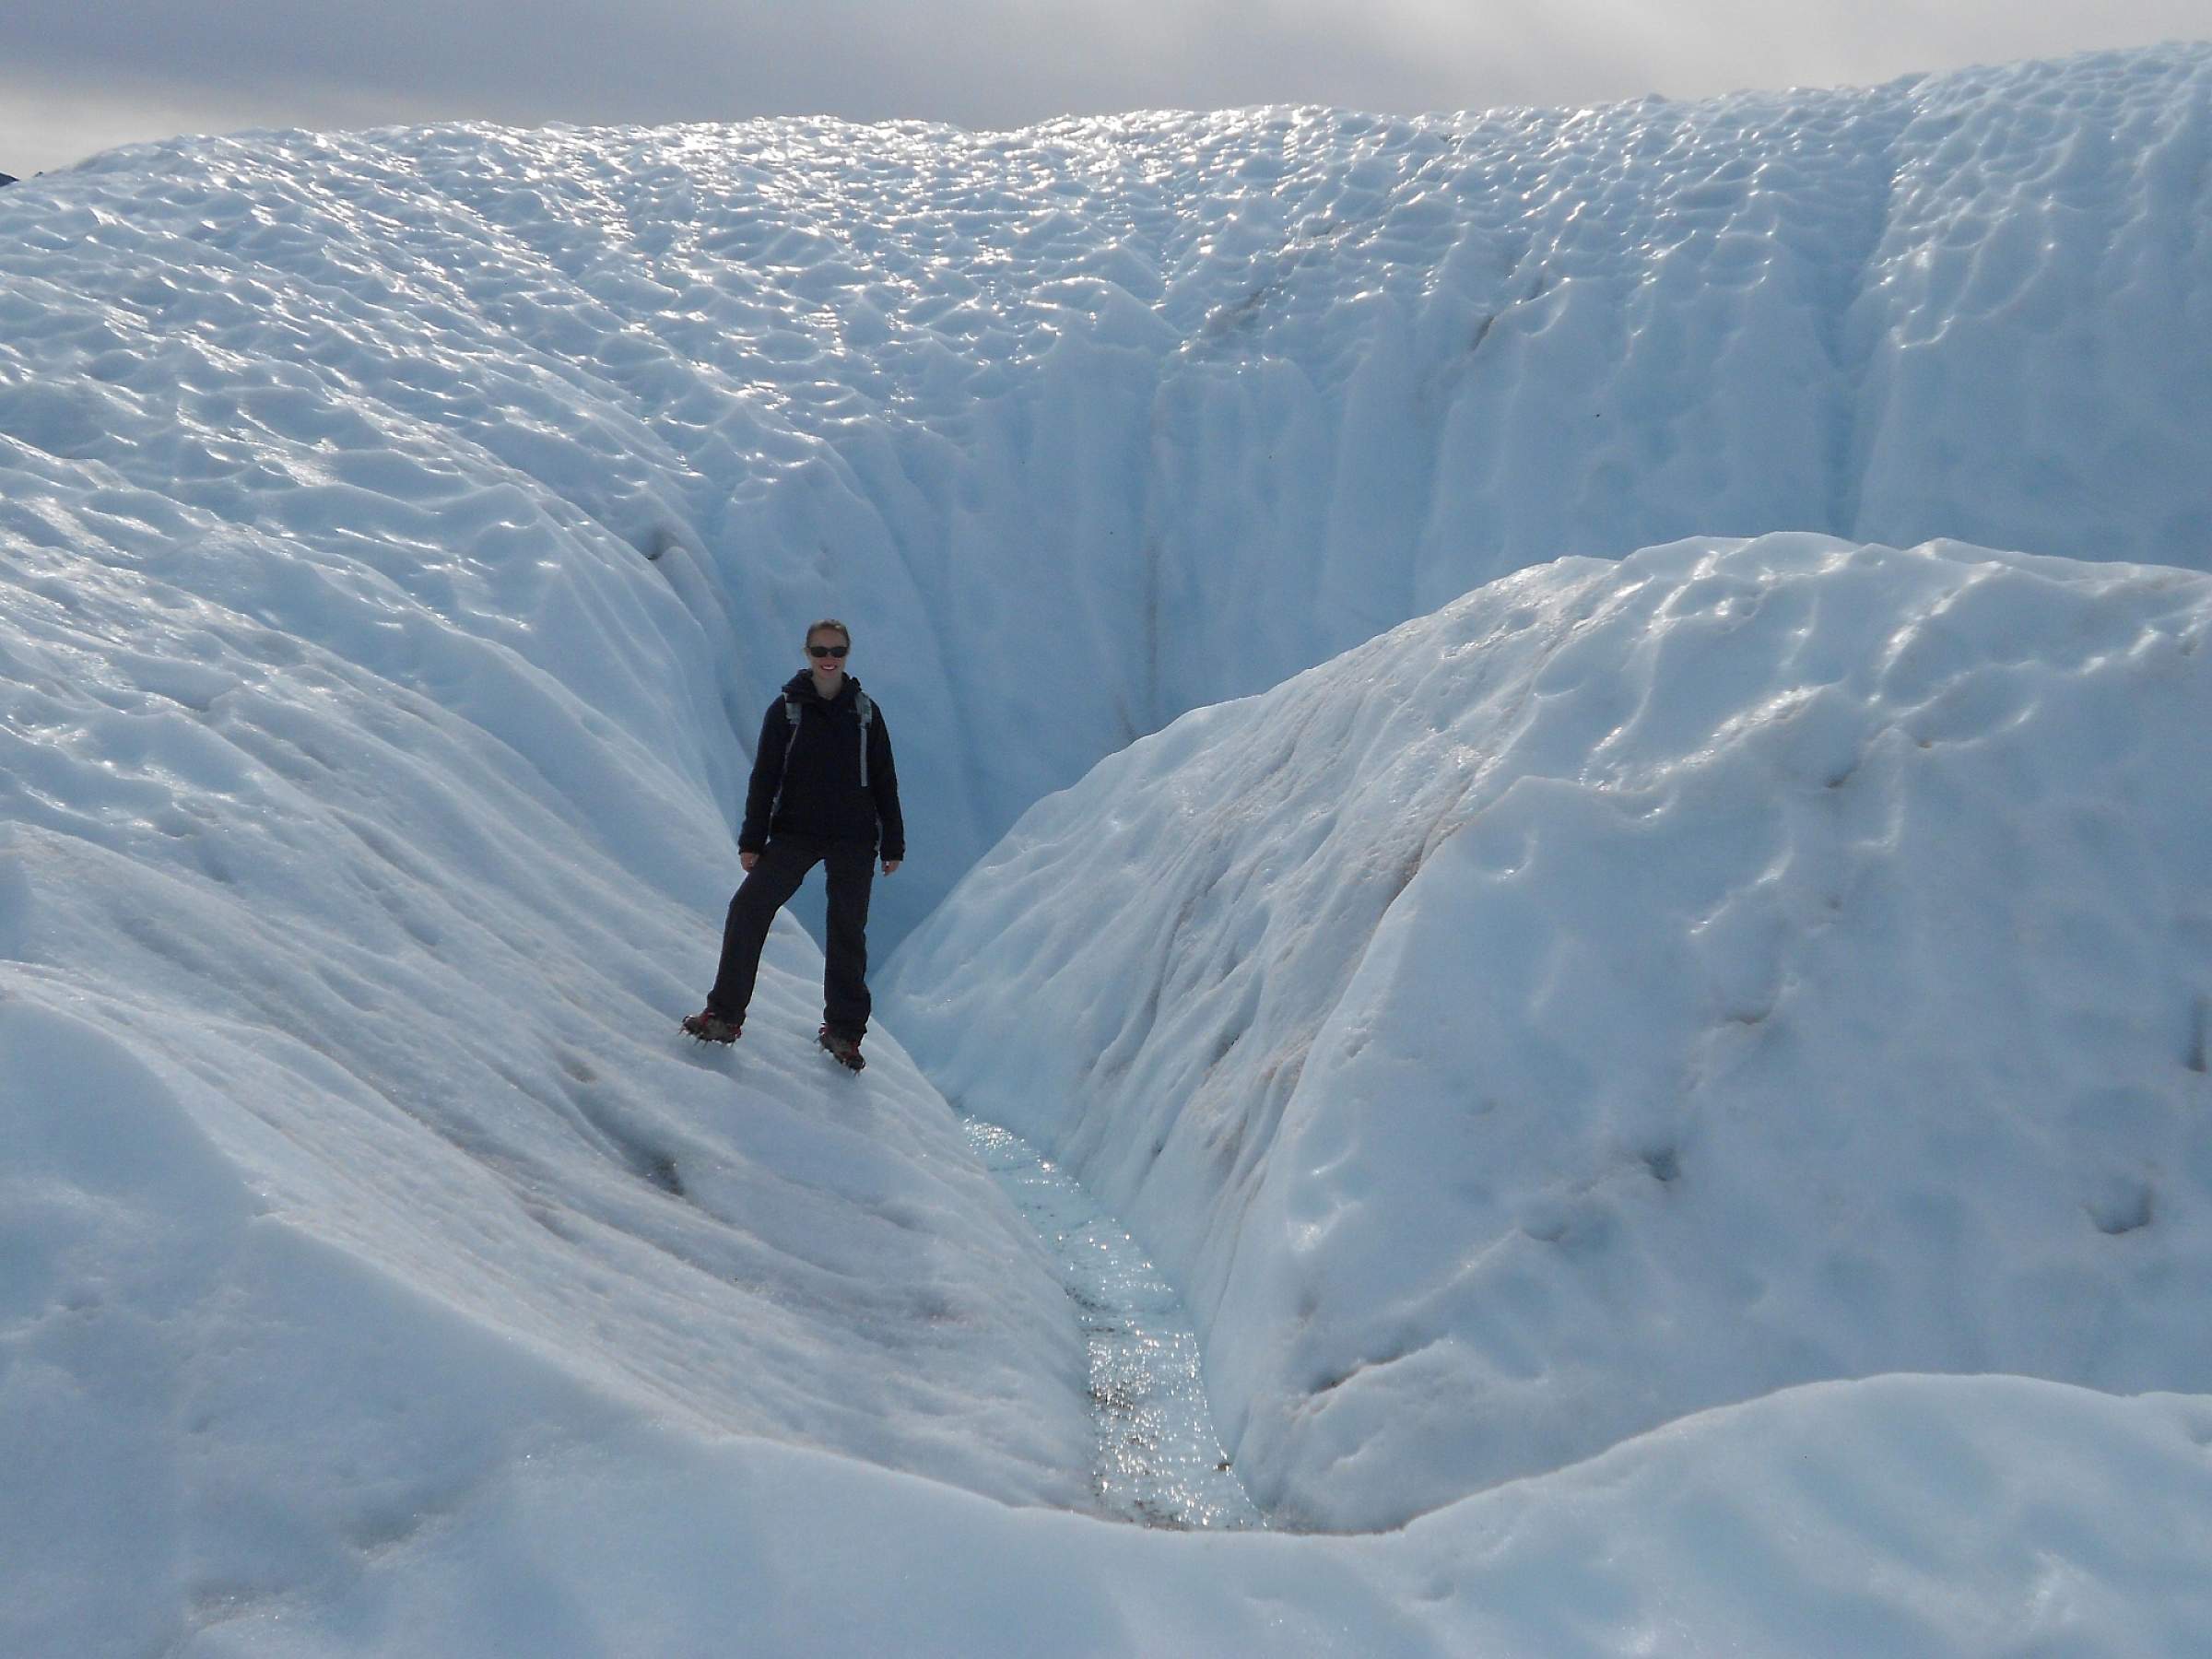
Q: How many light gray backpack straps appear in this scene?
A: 2